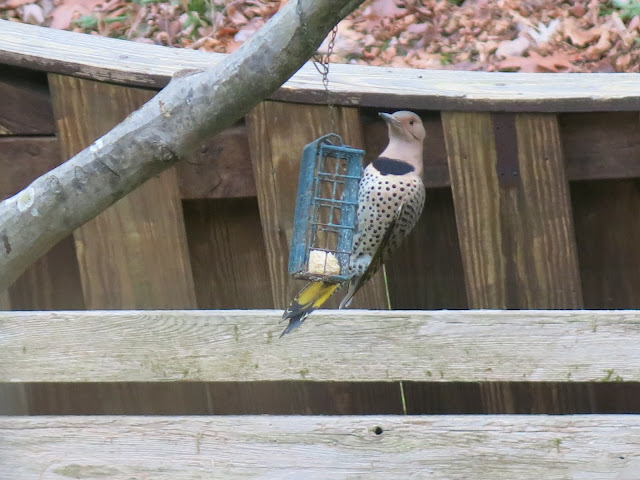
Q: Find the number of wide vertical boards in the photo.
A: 3